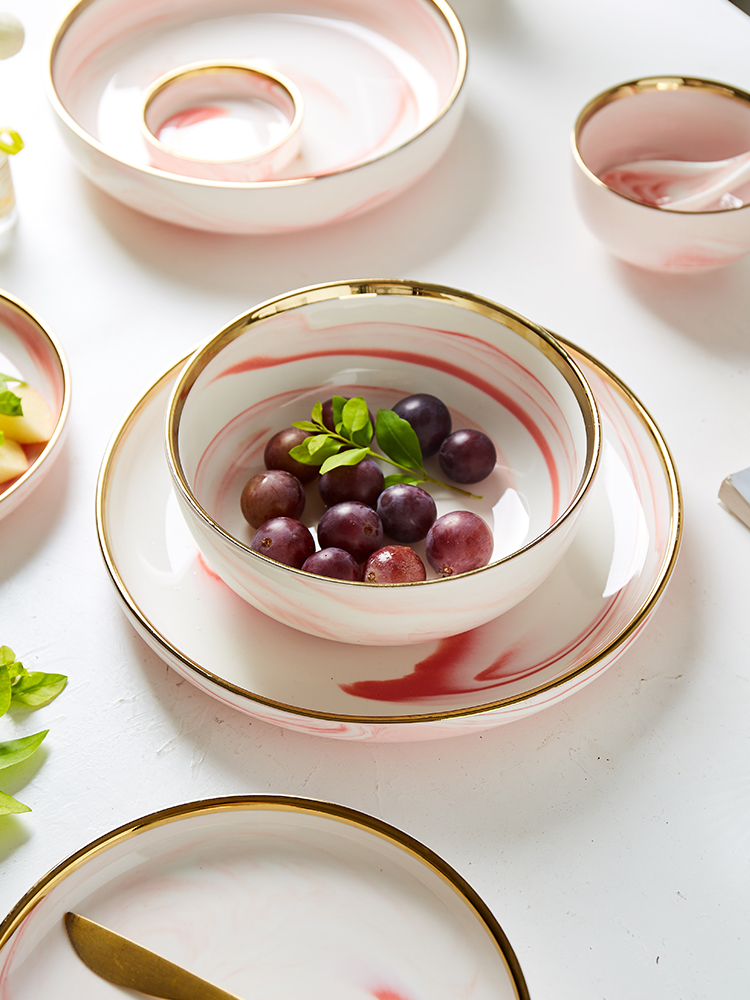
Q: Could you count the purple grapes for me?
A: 12